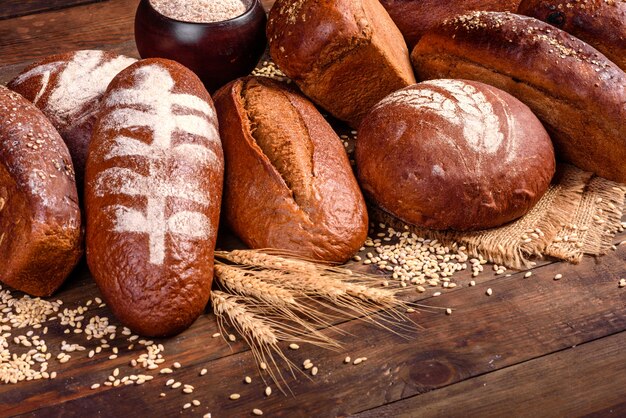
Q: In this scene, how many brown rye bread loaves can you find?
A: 9